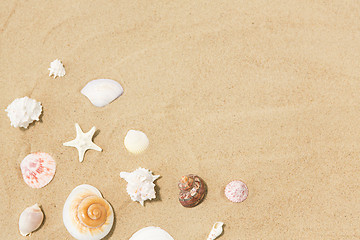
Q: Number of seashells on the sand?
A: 12